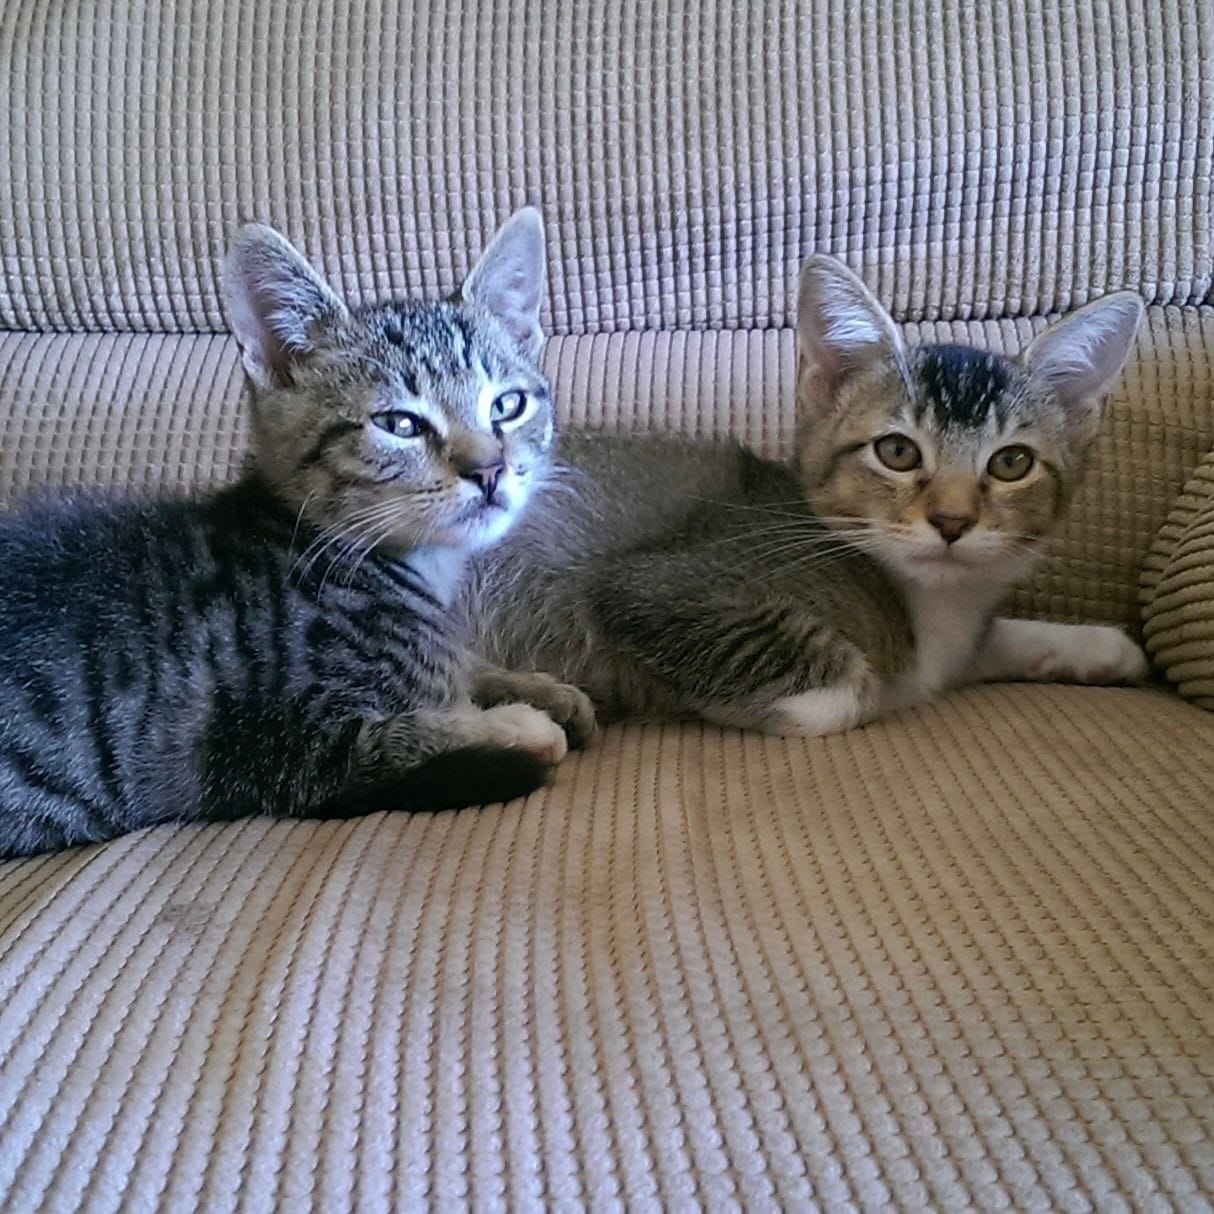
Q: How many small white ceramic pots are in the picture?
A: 0